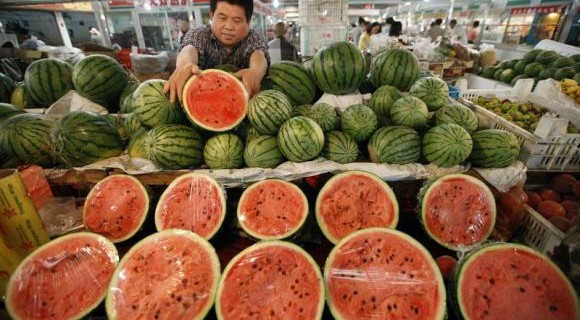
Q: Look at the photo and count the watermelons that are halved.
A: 11